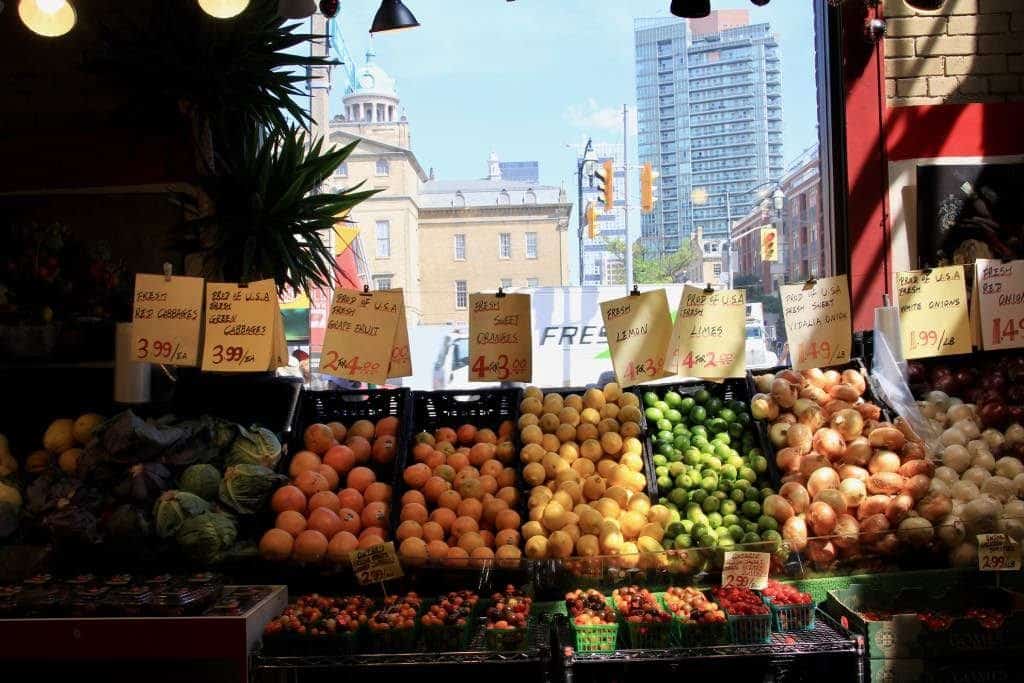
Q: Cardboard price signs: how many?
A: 12